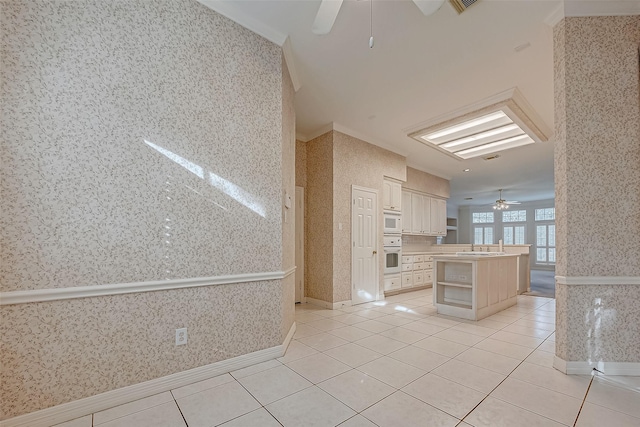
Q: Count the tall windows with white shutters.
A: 3